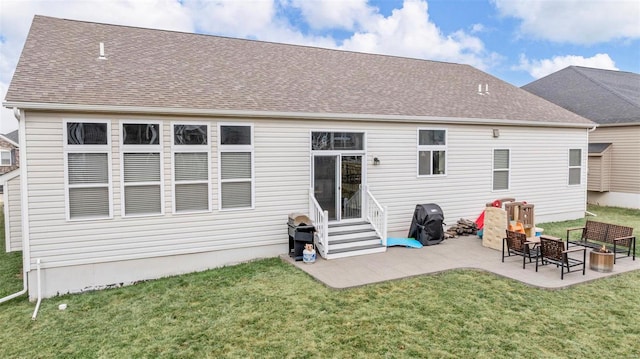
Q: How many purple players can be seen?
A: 0